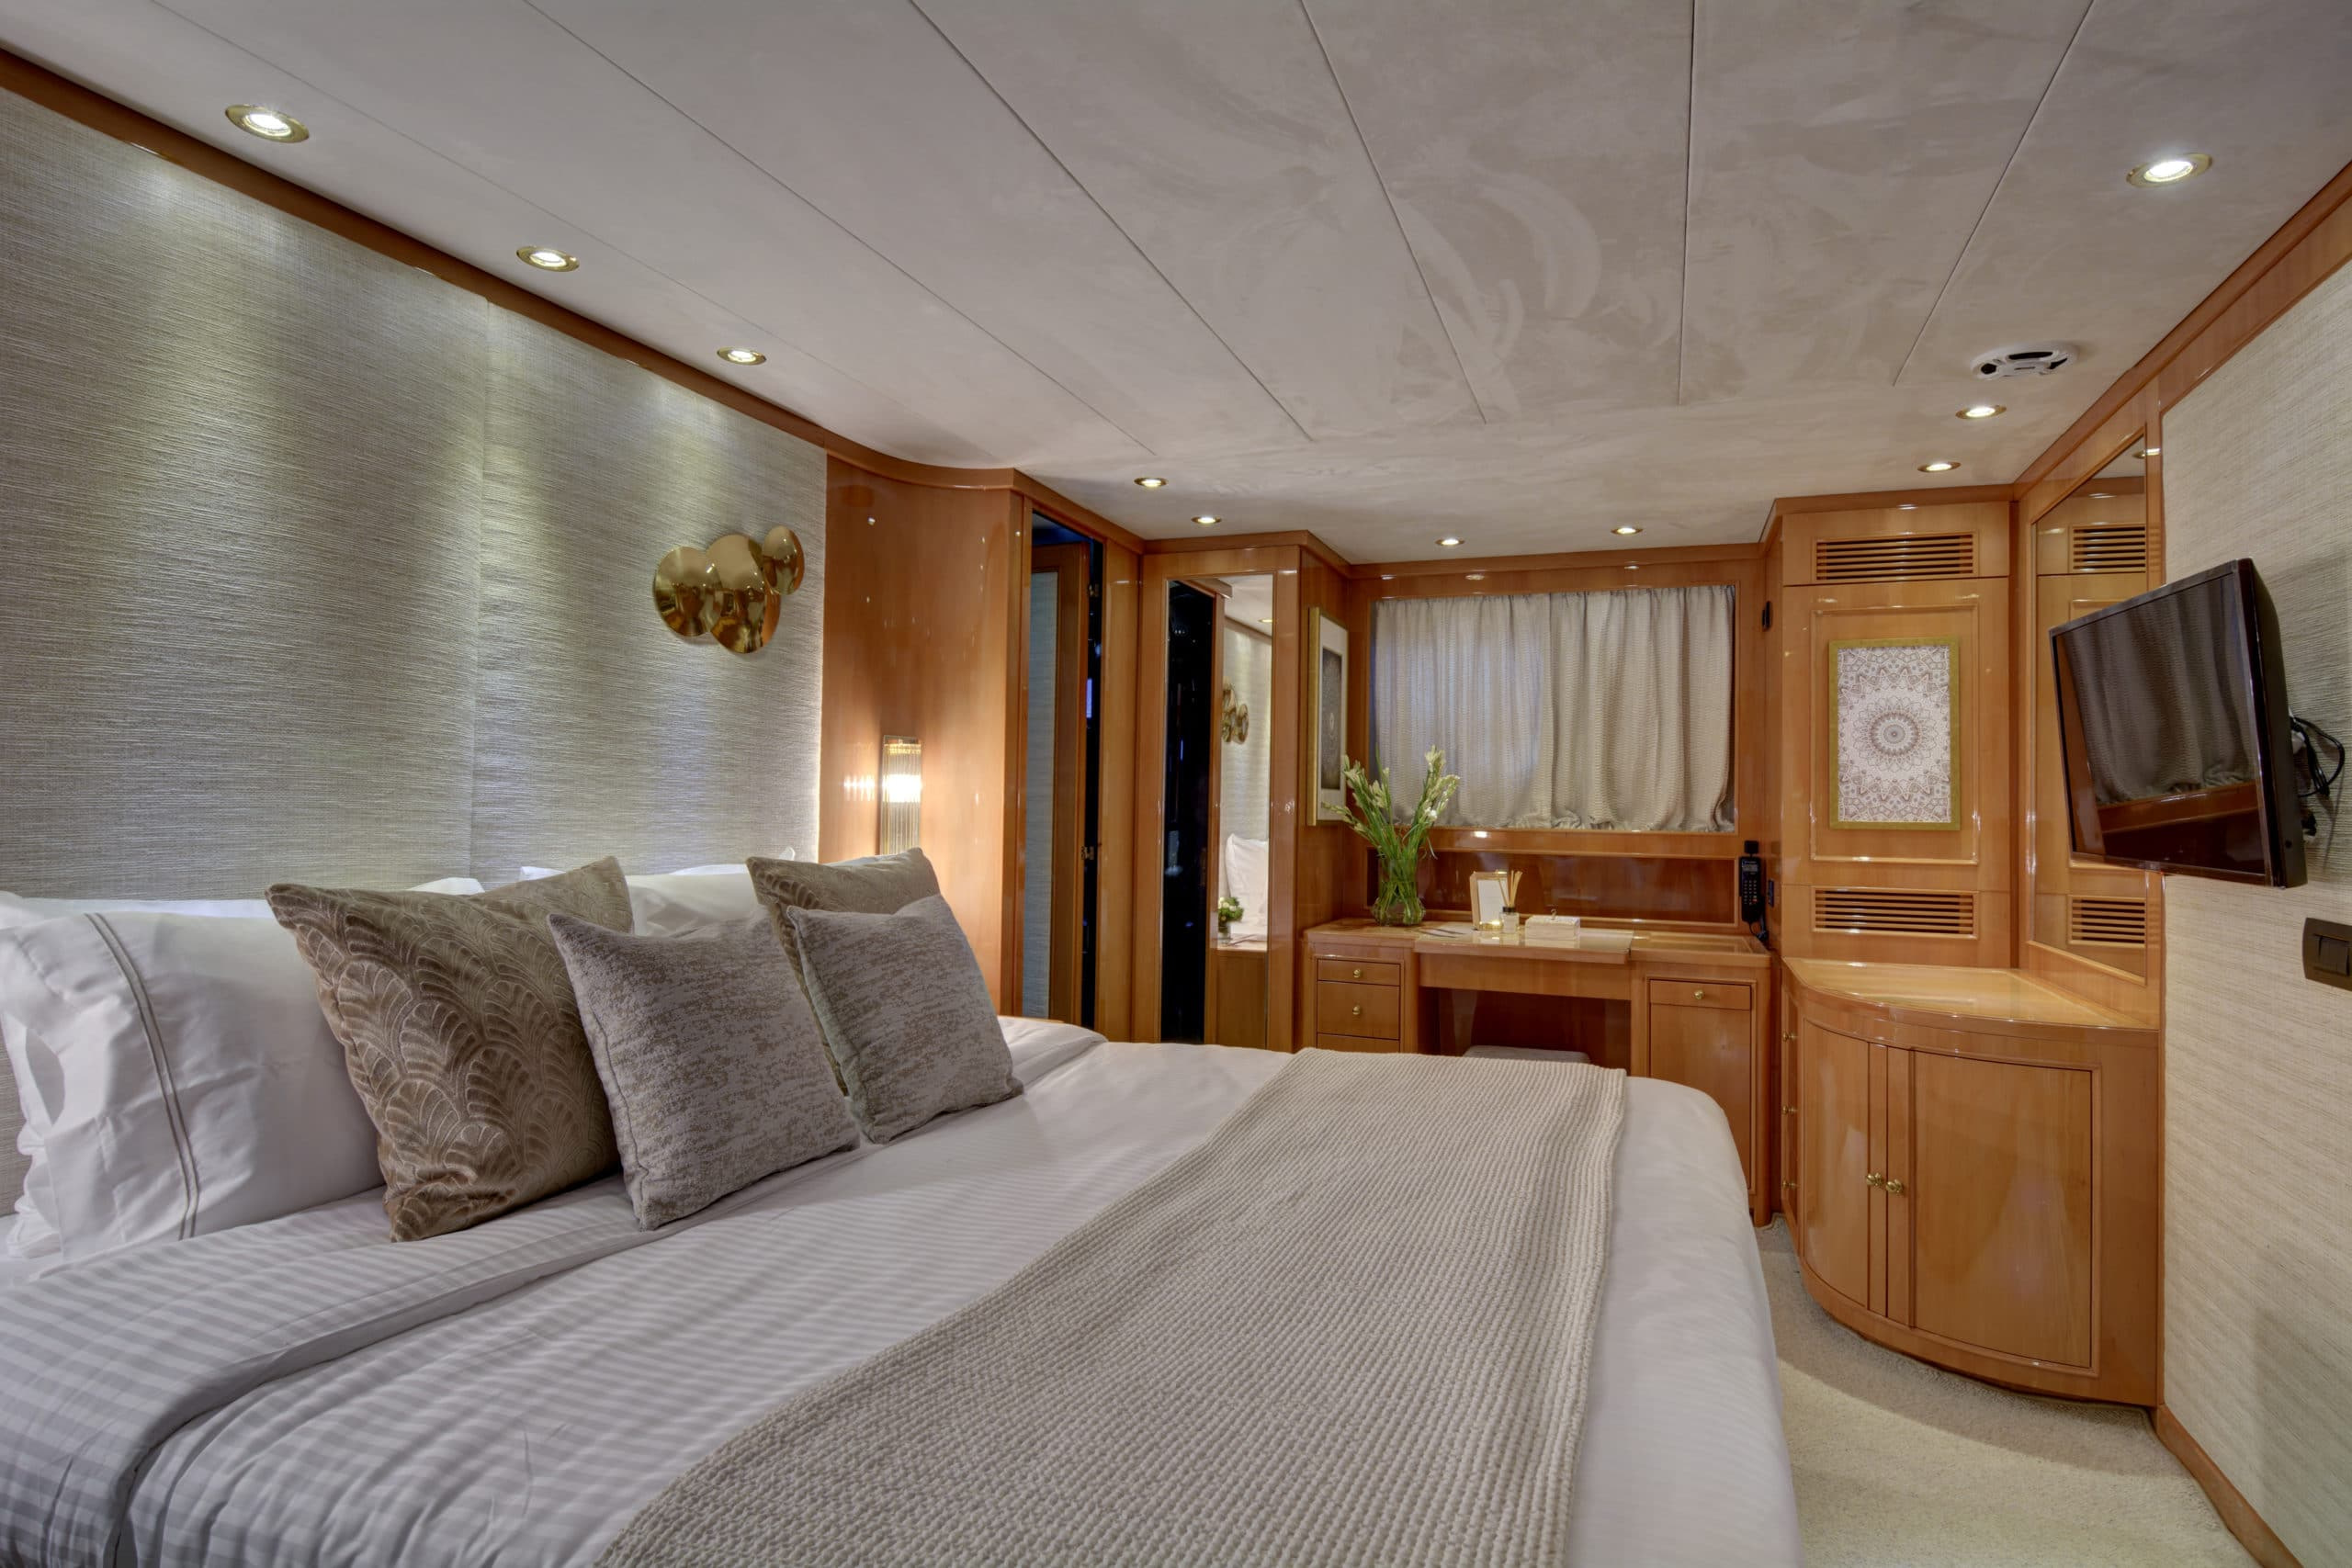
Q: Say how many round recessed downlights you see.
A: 10